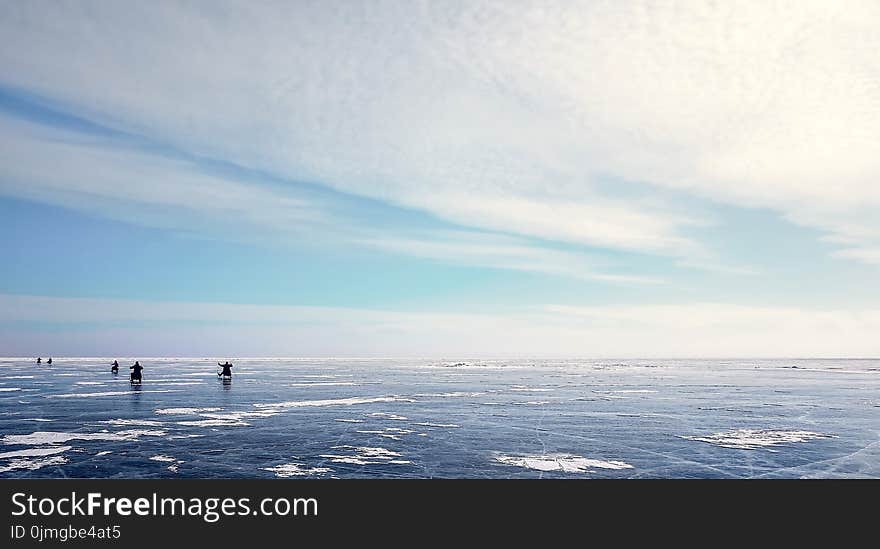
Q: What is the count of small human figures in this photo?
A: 5